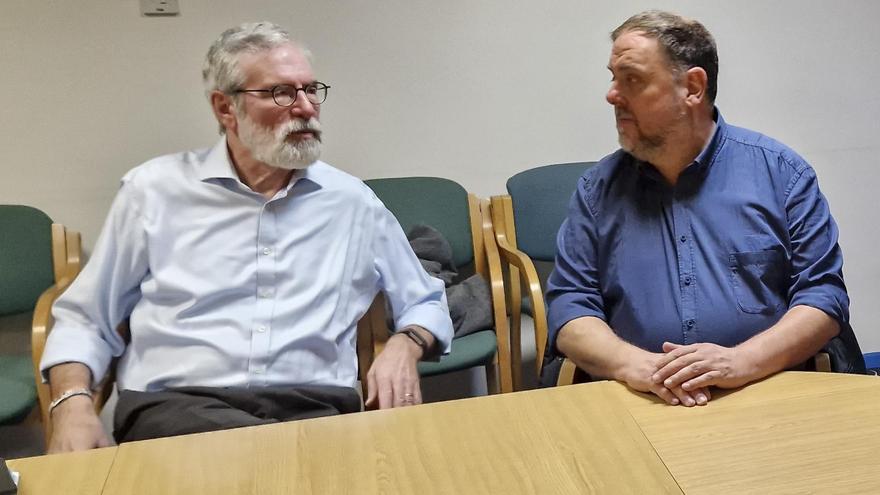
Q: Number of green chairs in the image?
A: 3